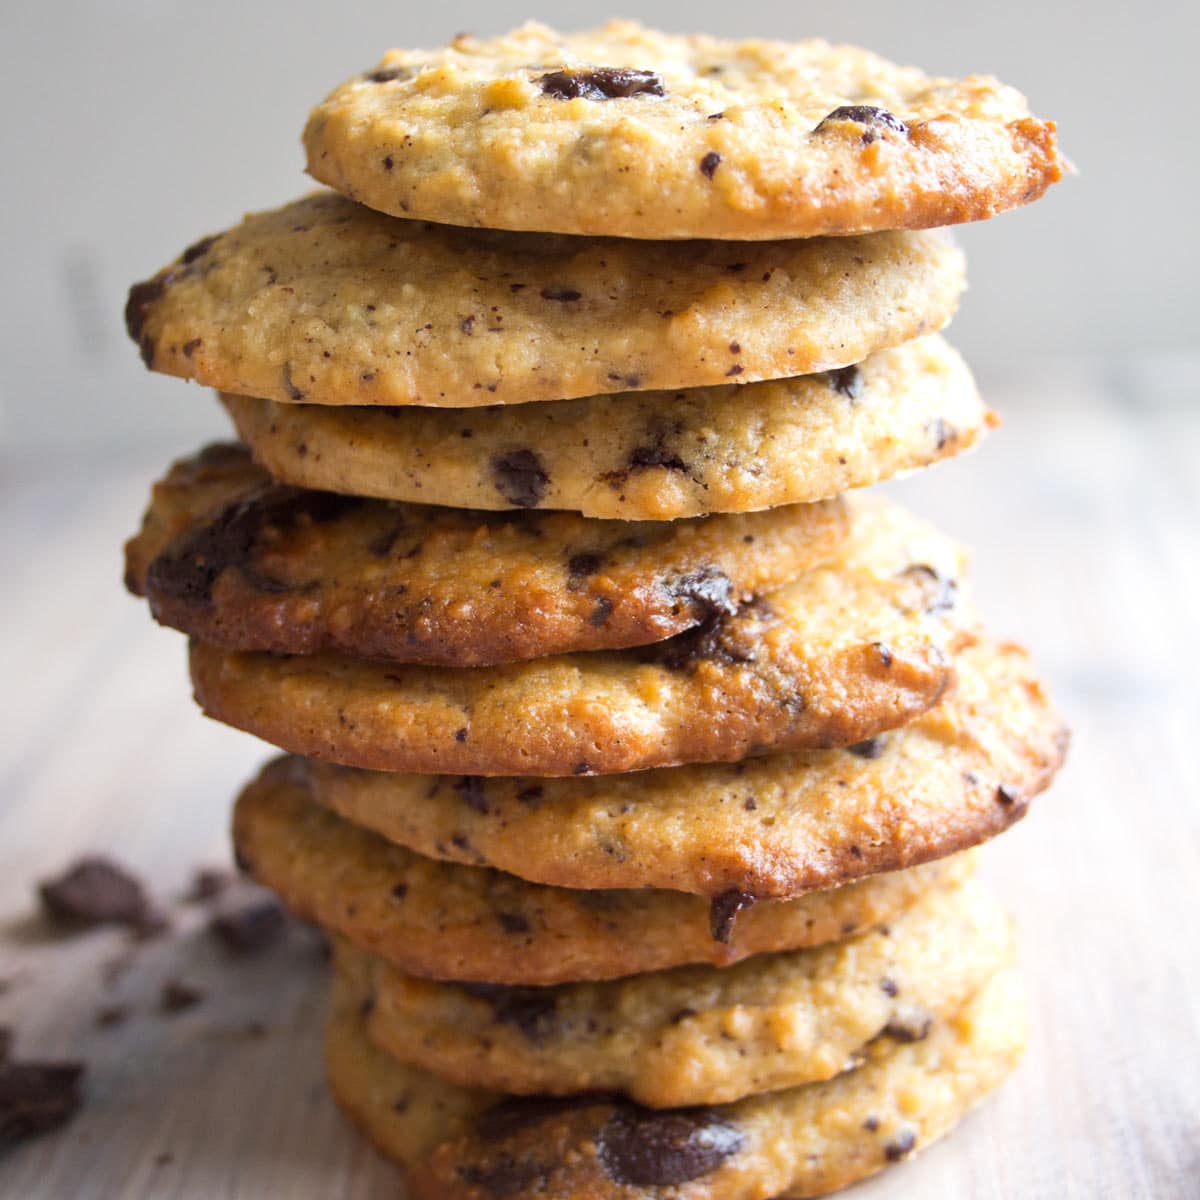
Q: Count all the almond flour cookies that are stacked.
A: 9